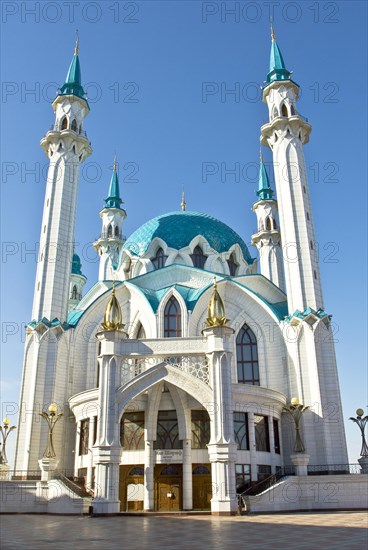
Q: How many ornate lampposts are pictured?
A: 4